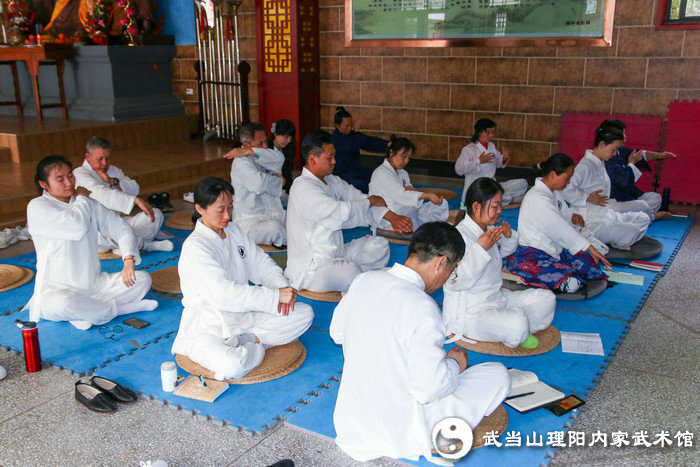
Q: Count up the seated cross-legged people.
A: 14